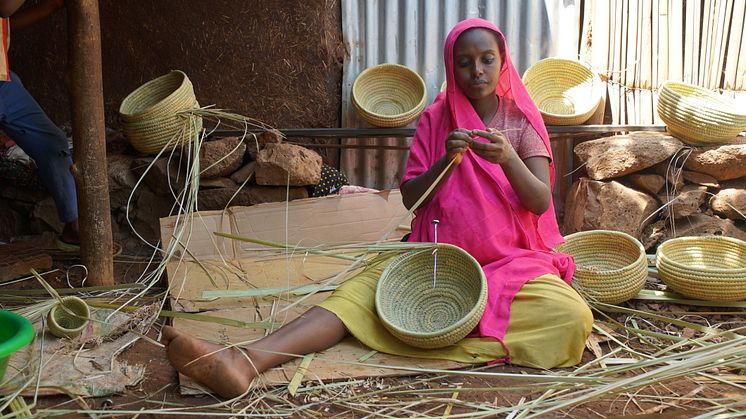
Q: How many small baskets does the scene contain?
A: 1